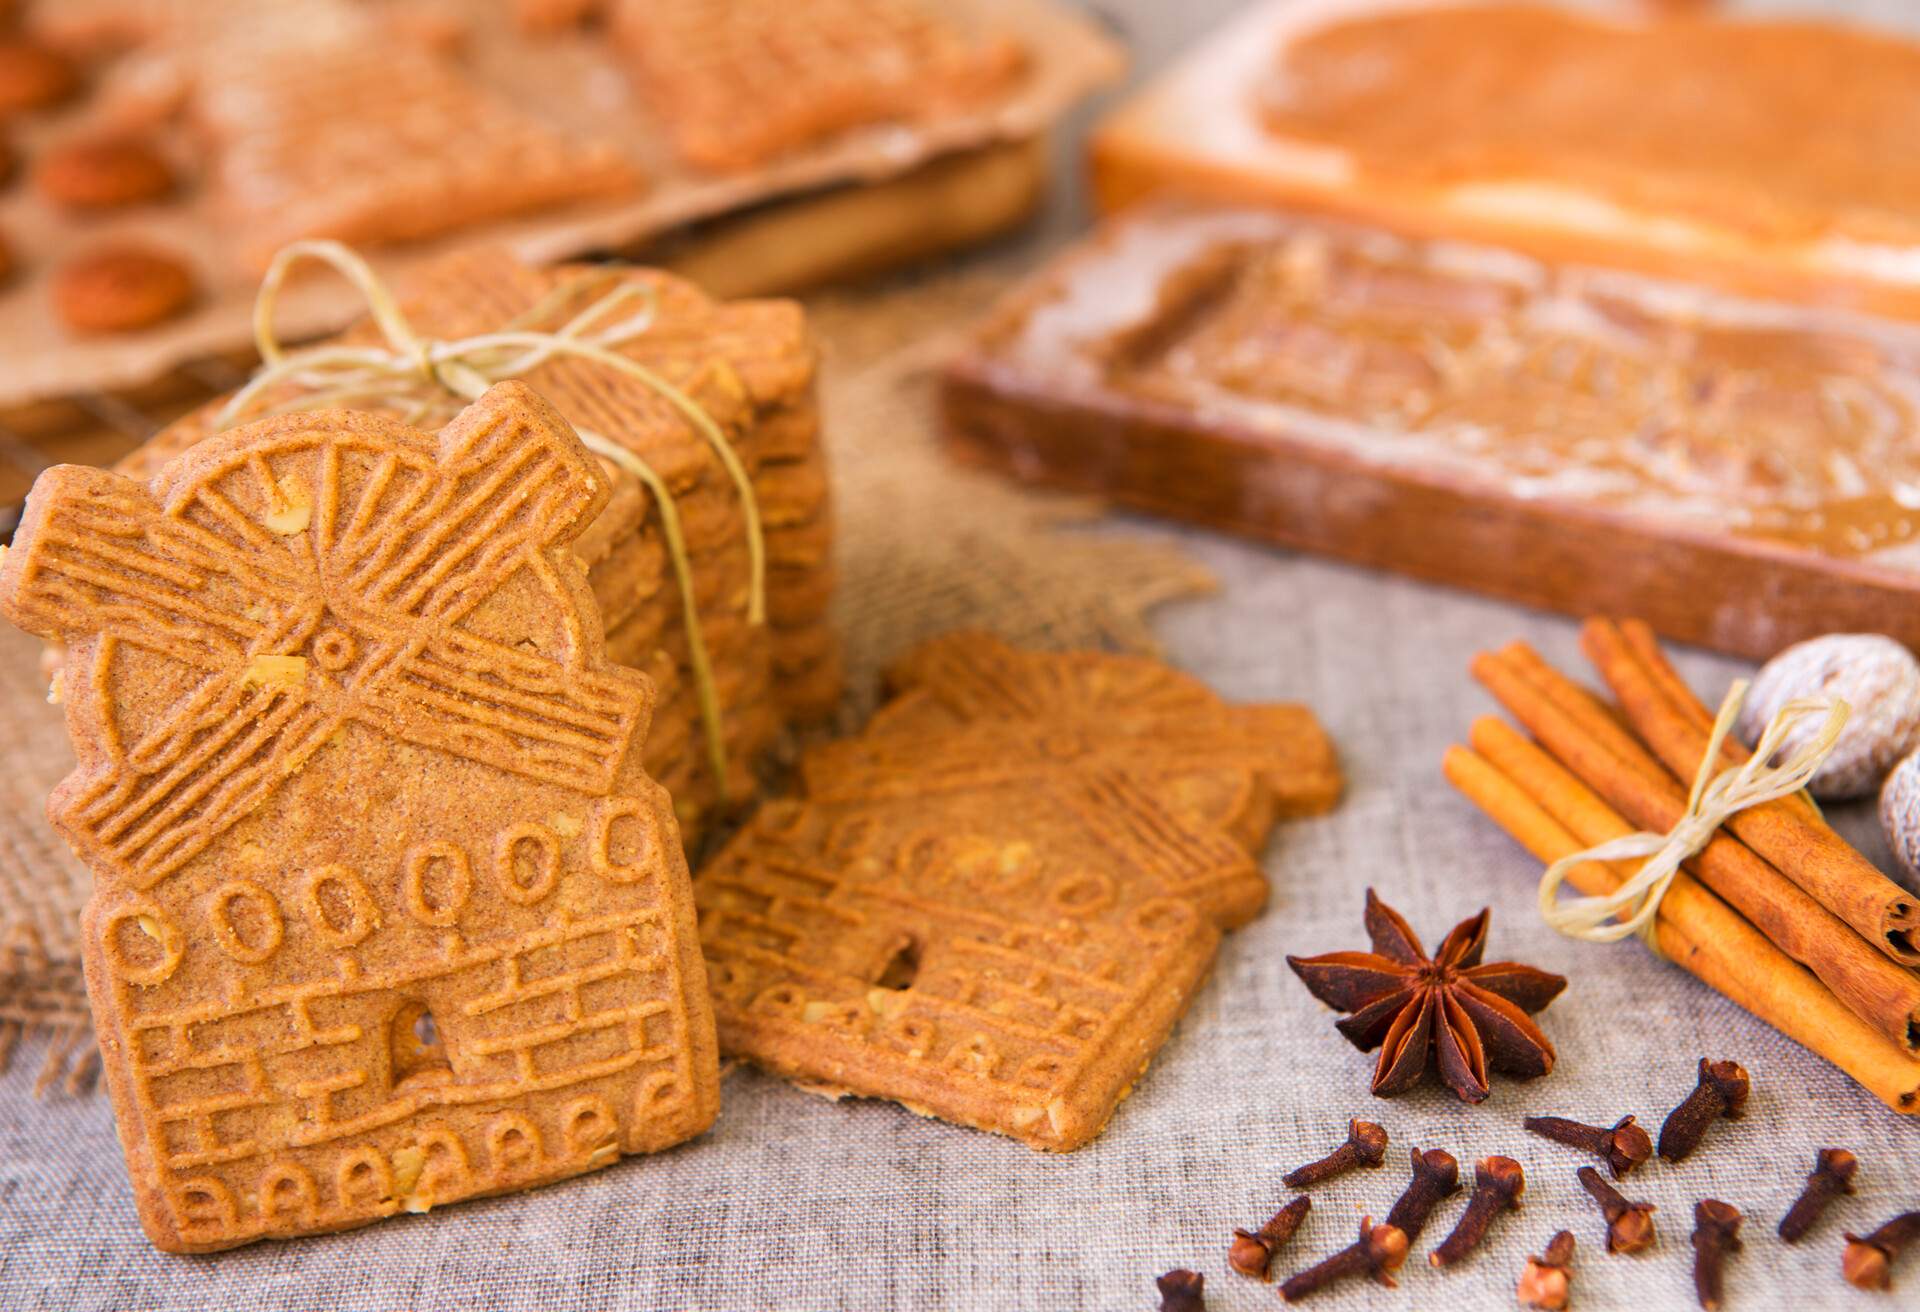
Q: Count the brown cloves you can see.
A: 13